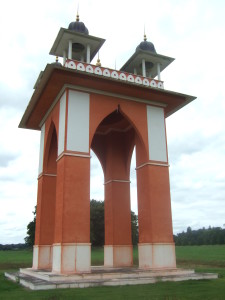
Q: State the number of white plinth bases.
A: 4